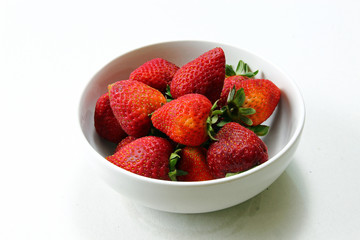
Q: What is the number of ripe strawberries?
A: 11